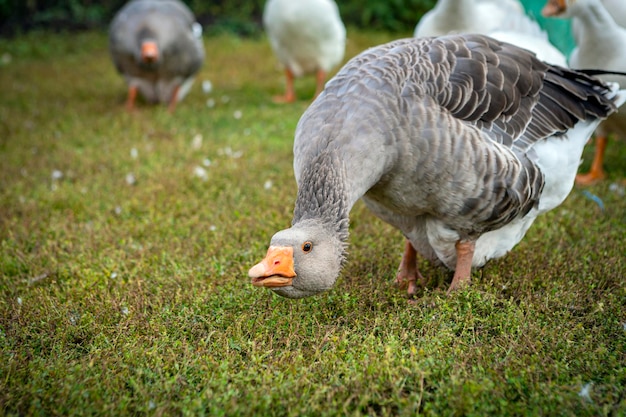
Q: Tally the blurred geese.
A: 4